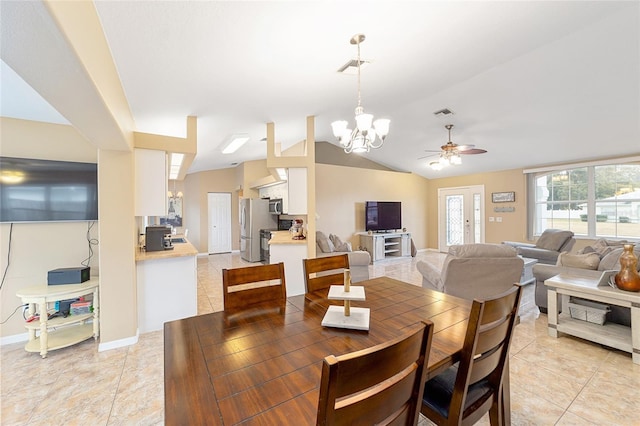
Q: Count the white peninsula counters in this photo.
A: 2